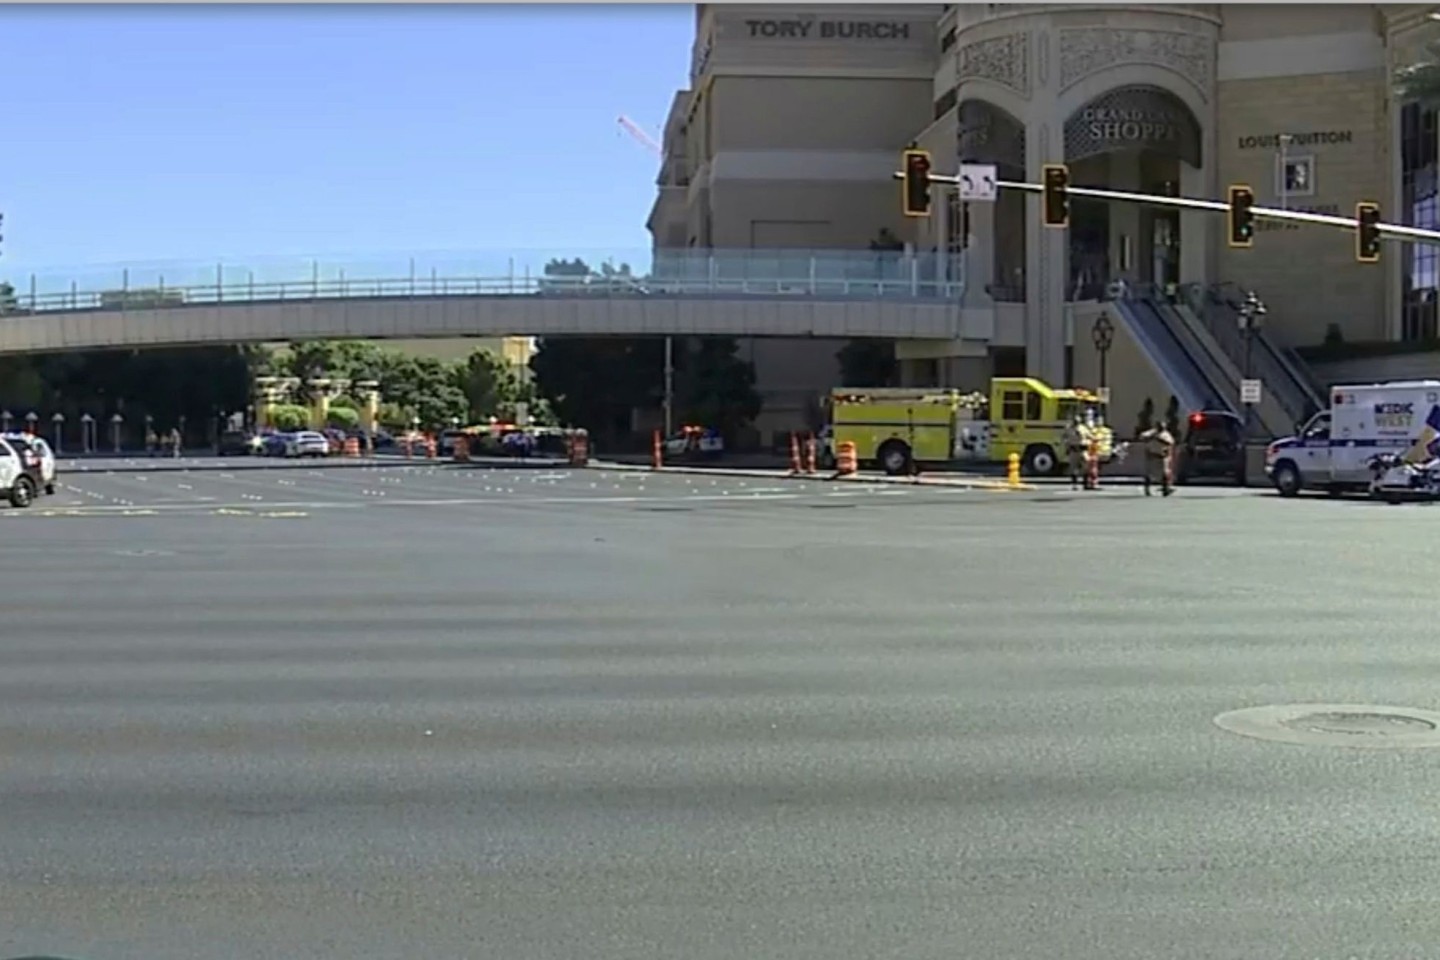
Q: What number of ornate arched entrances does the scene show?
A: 2